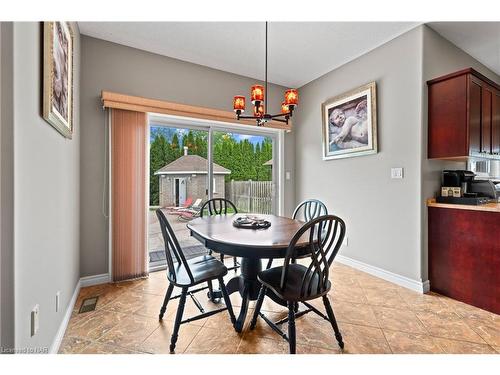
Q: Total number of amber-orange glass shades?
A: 5